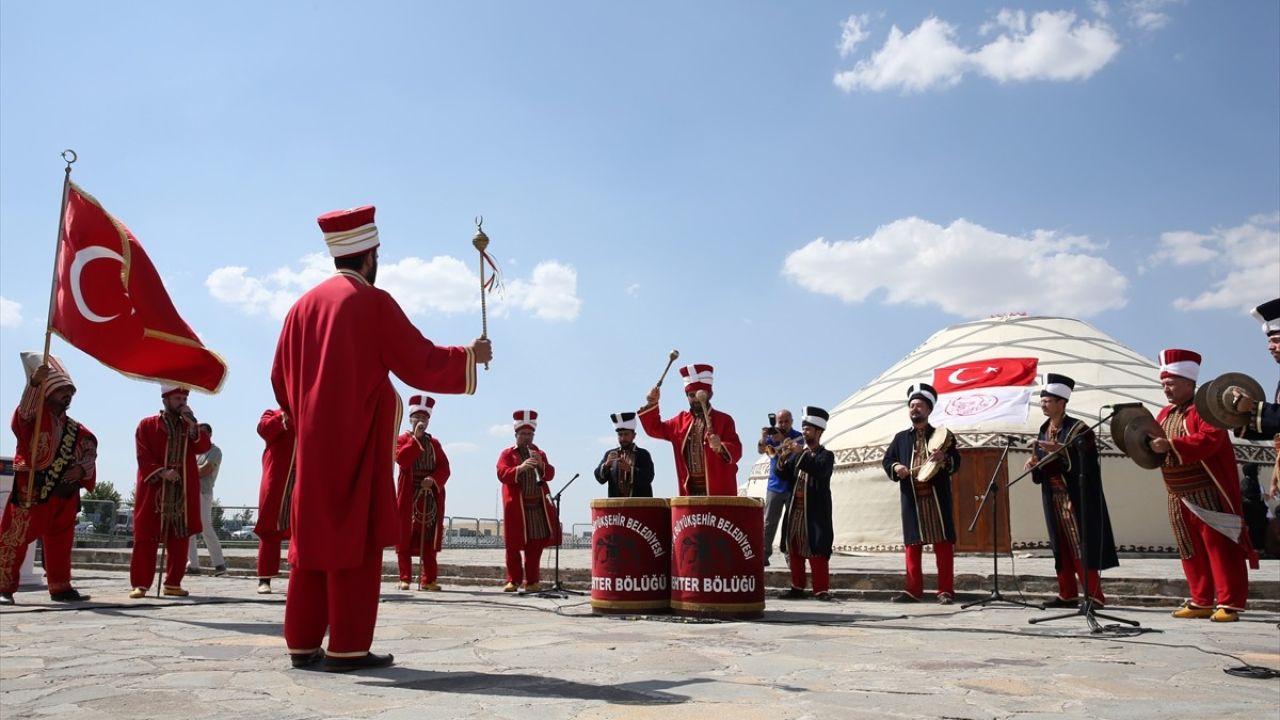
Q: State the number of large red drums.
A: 2